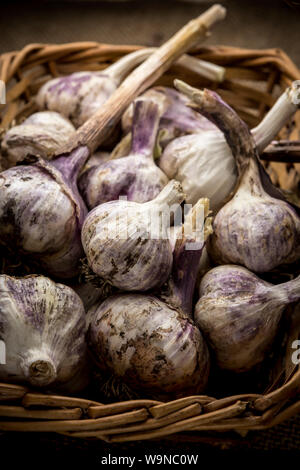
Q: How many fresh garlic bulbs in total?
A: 11